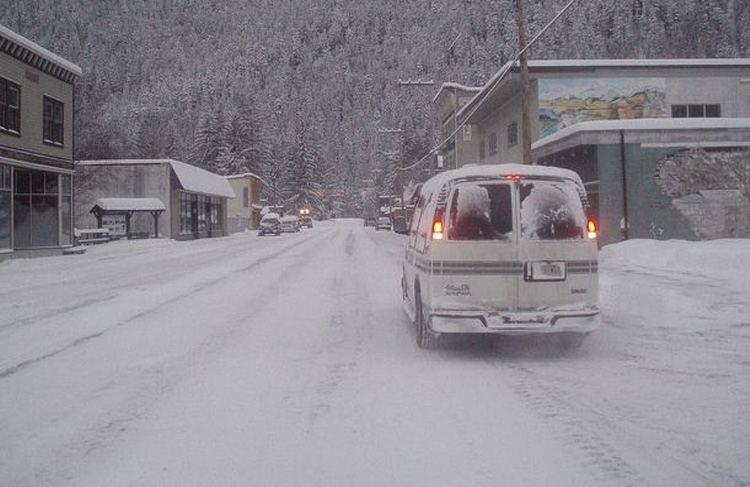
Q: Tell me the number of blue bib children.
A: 0